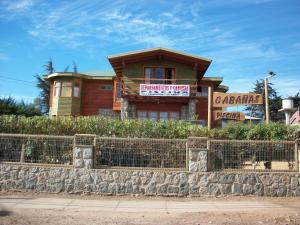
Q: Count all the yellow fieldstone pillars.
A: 0